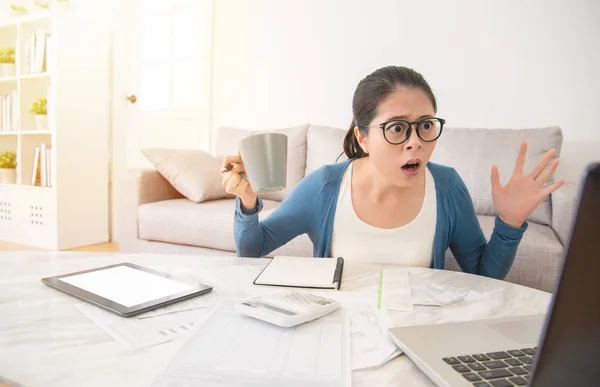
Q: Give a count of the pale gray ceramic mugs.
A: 1